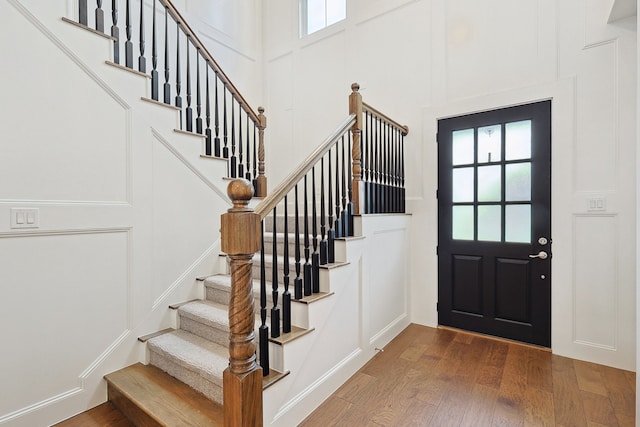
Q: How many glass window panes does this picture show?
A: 11